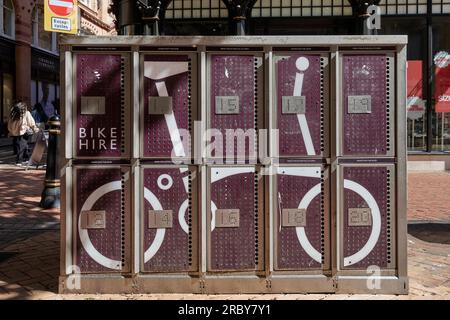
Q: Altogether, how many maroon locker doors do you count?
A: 10